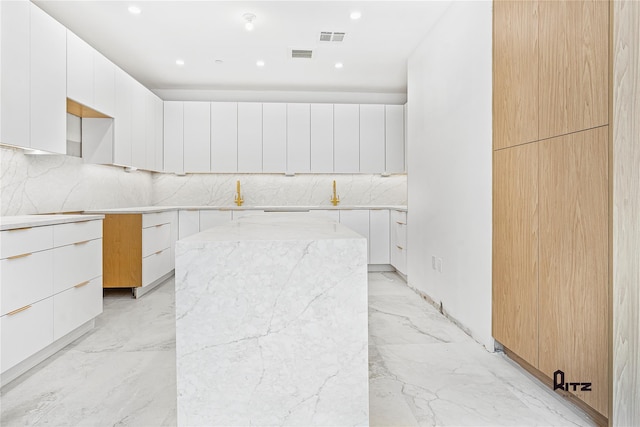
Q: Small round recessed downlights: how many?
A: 5